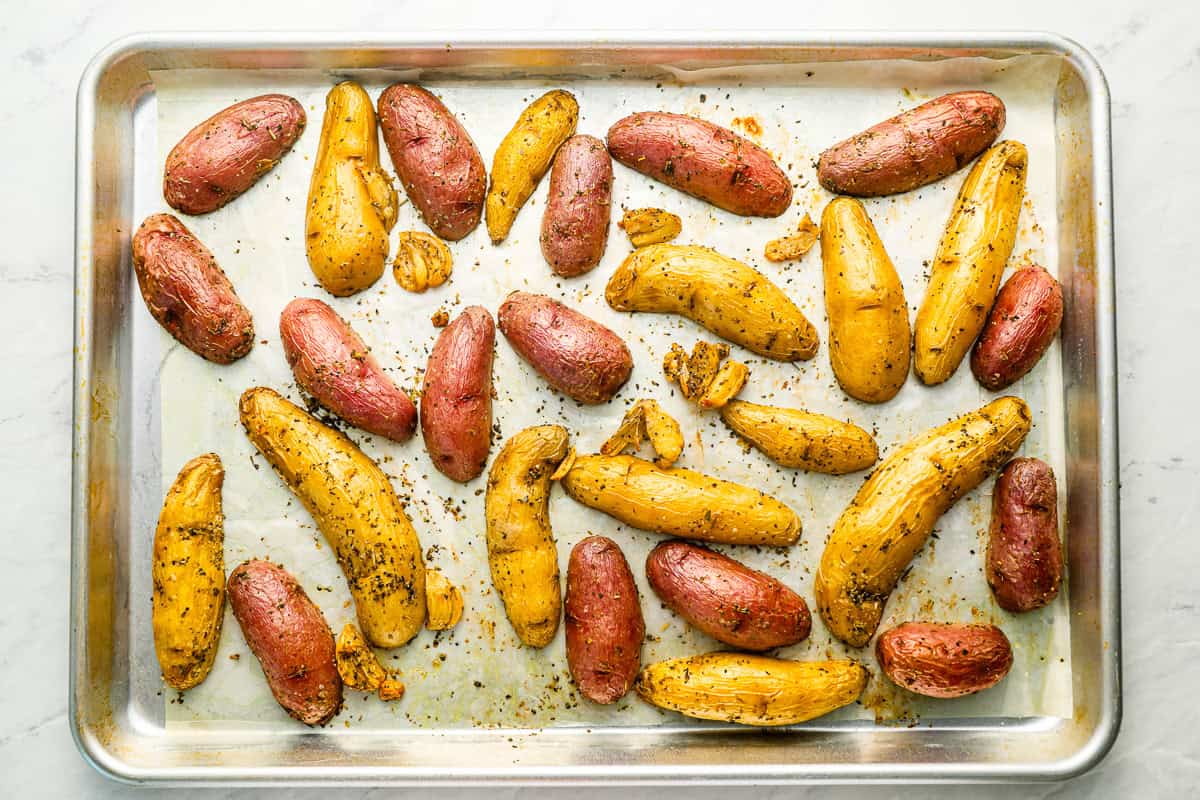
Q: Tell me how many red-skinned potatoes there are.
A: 15